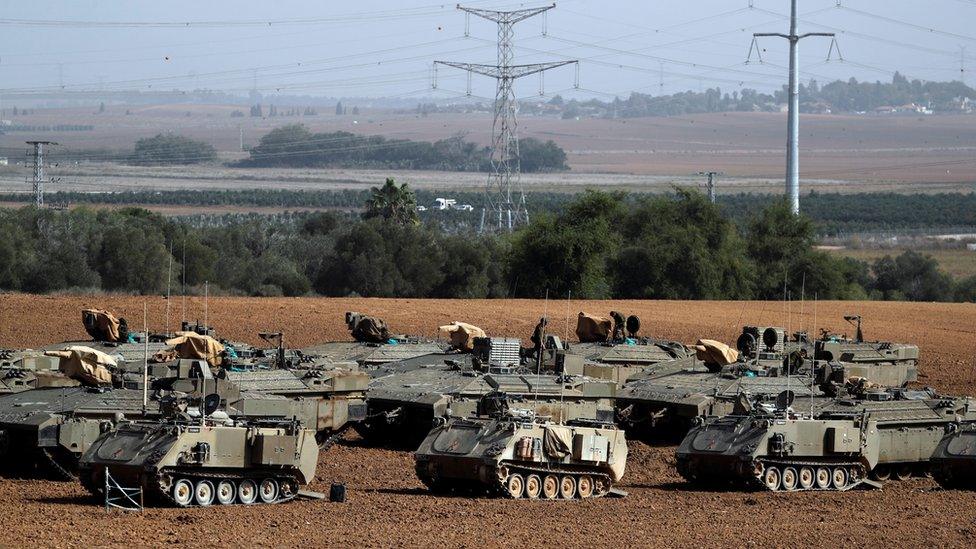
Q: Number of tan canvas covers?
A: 6